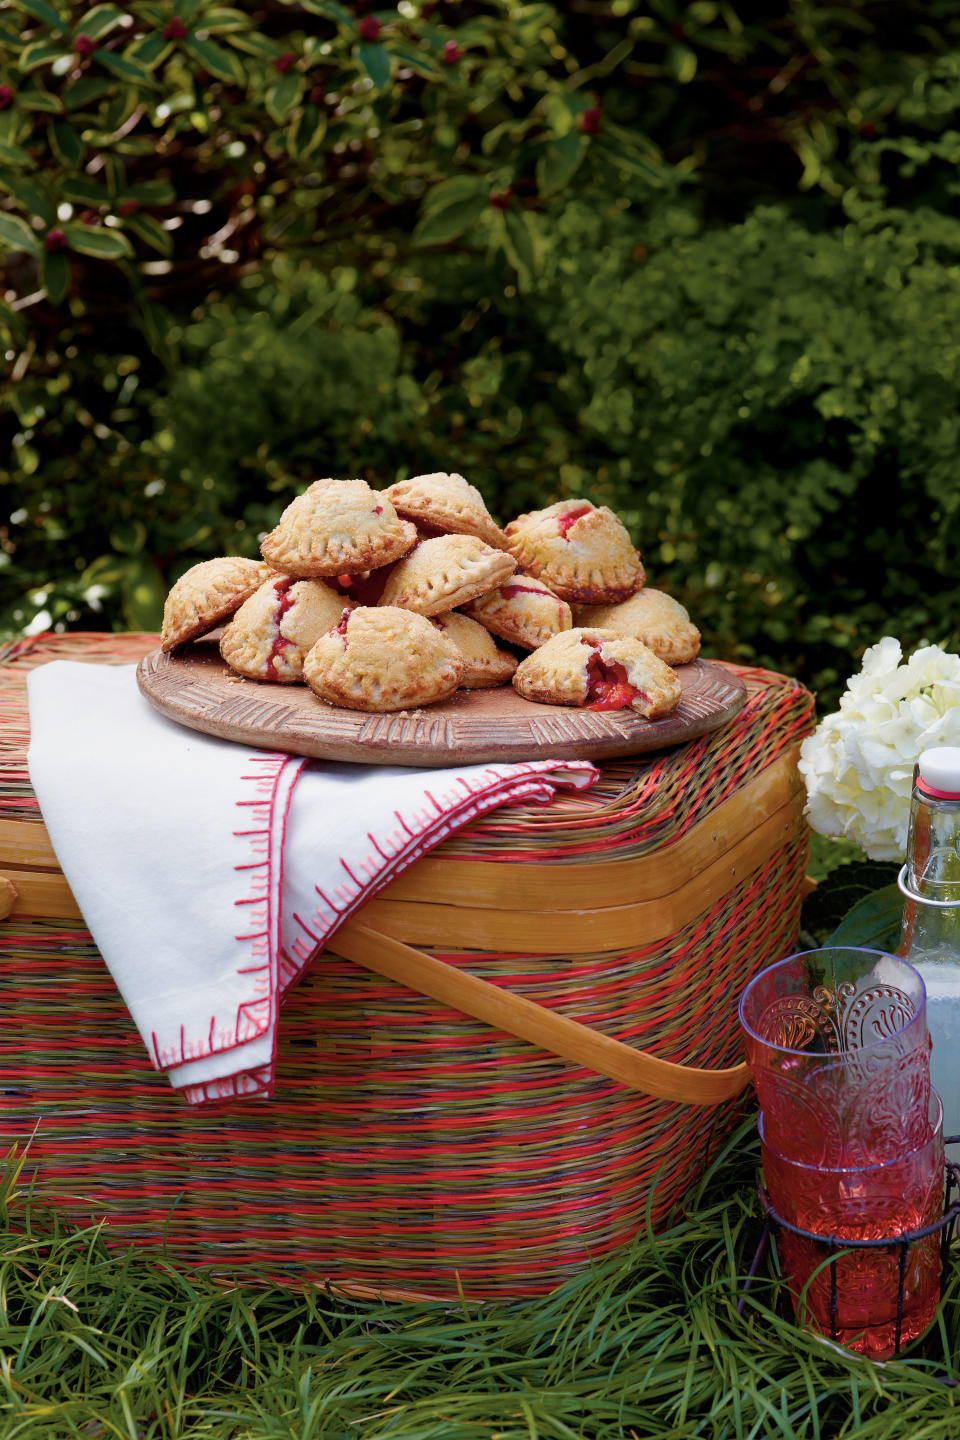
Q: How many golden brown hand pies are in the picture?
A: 11